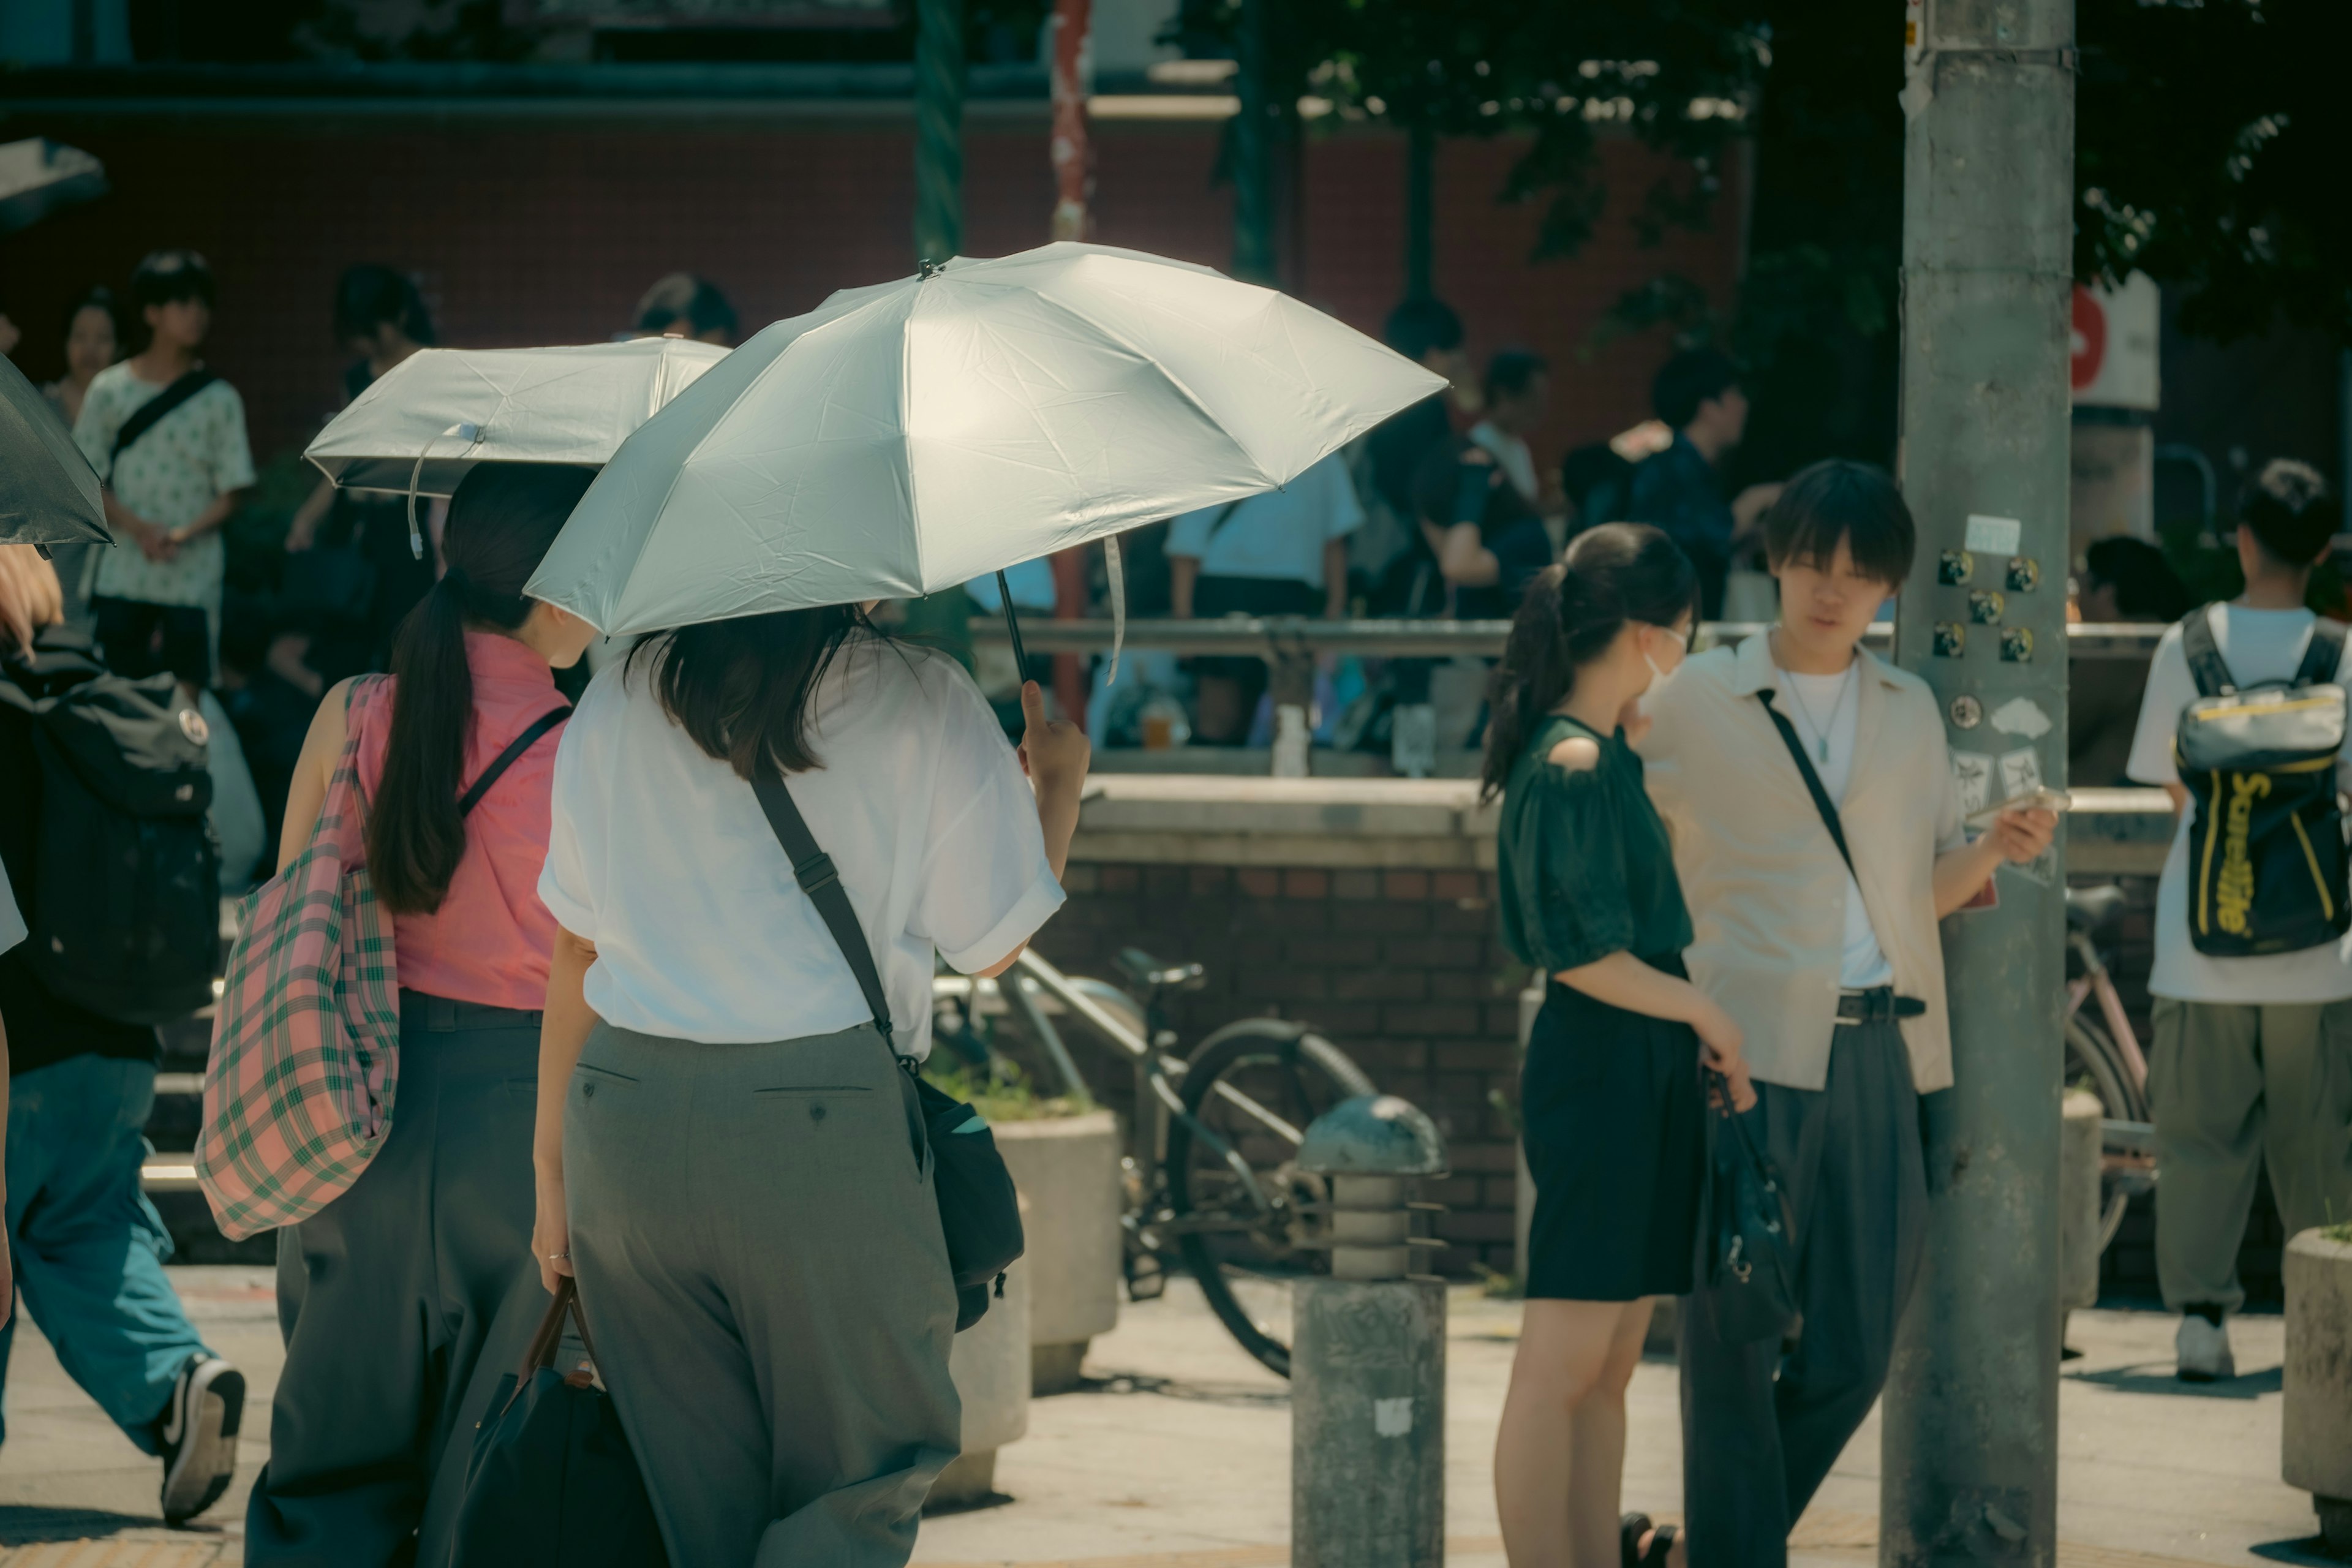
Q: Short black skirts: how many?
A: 1